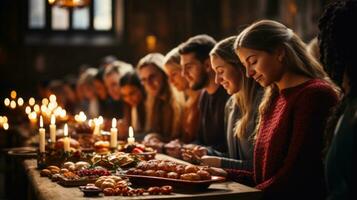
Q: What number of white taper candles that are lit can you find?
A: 5